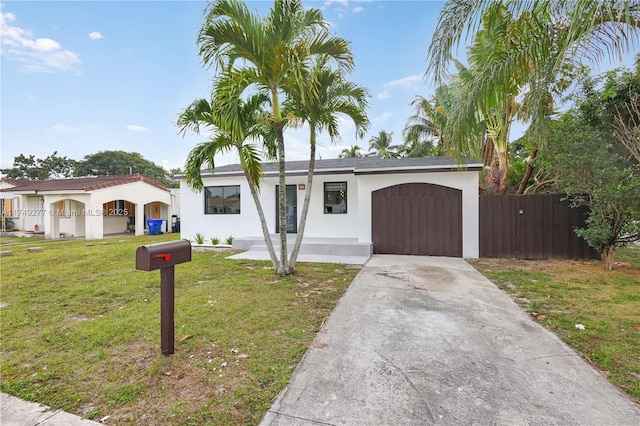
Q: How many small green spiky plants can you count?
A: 3